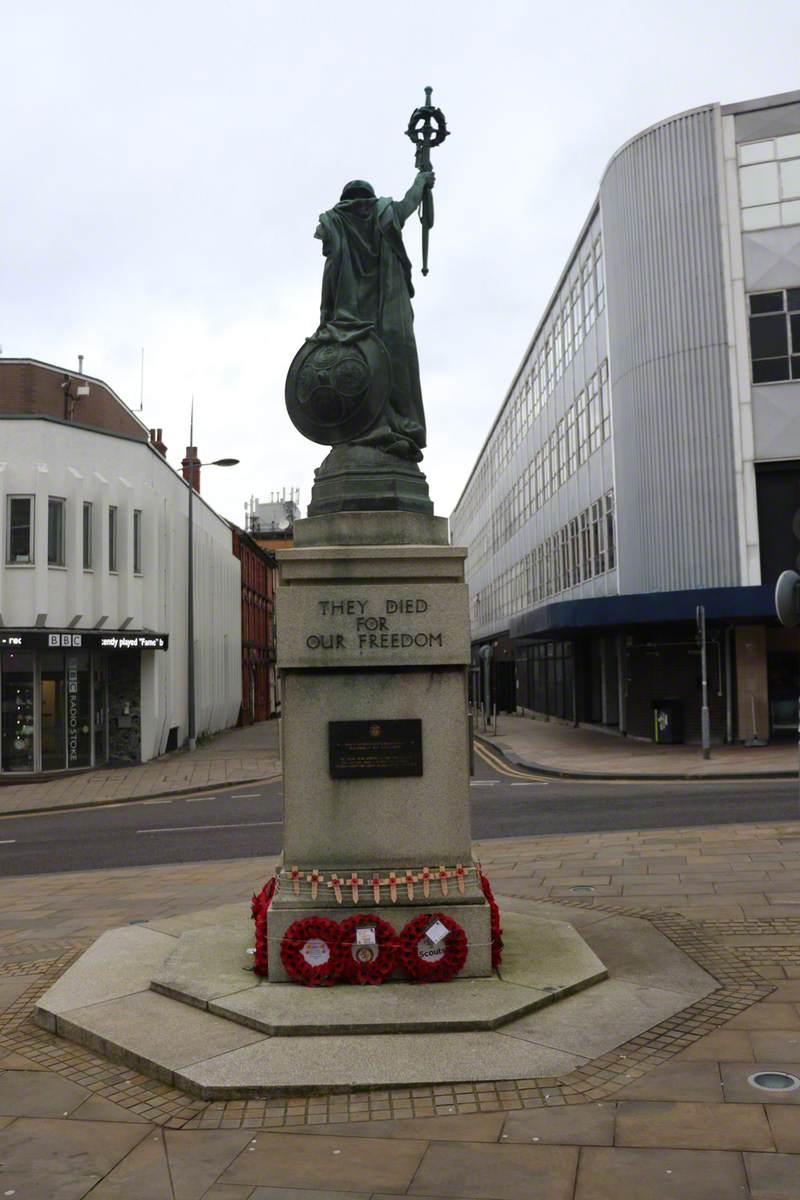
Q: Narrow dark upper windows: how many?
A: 5